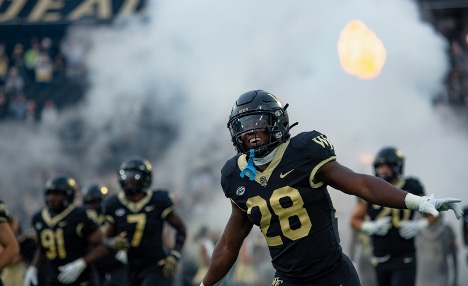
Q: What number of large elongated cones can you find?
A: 0